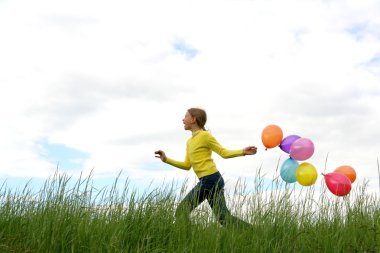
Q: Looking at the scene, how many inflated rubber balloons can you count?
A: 7